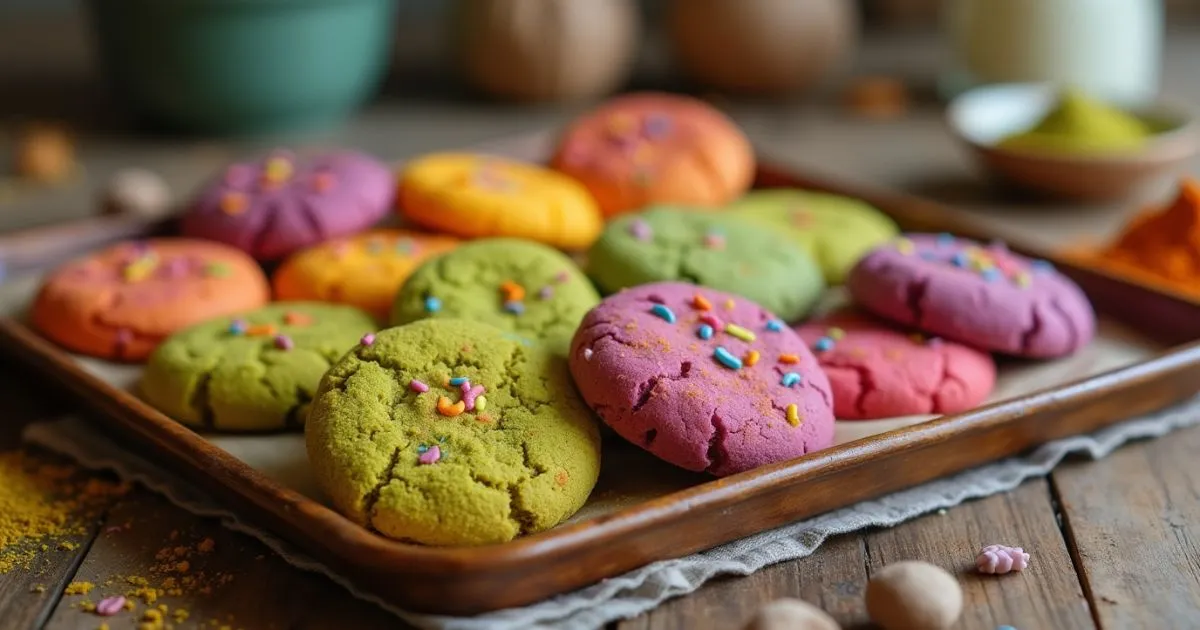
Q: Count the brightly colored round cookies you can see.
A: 13